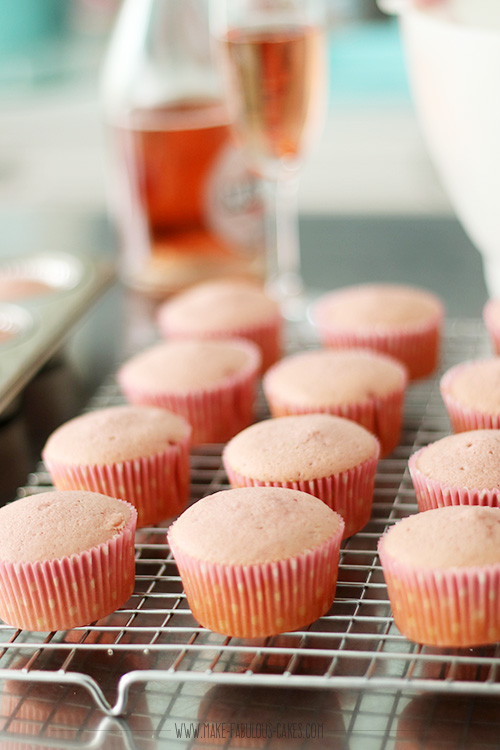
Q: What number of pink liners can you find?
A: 12